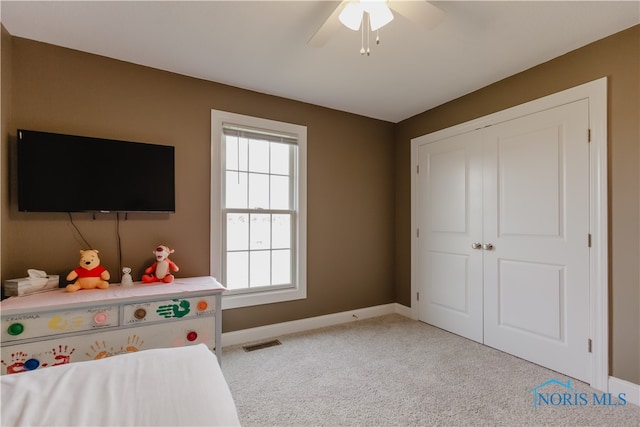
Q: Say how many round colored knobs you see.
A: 6